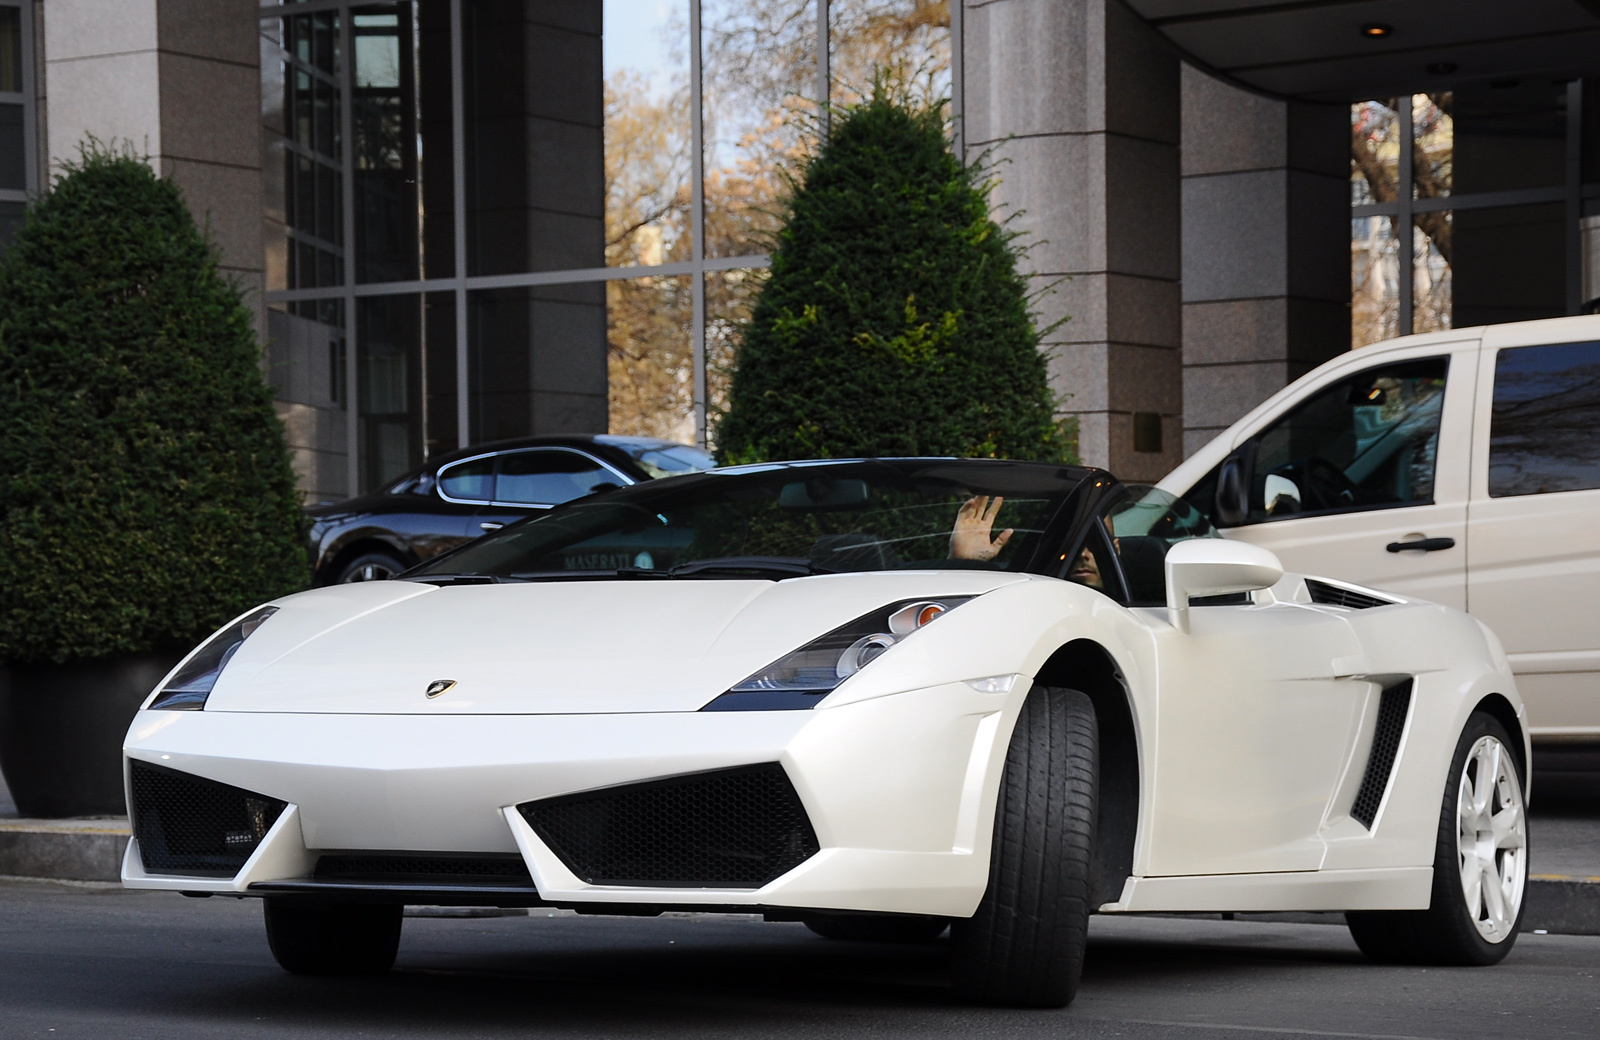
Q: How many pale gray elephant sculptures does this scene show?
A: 0